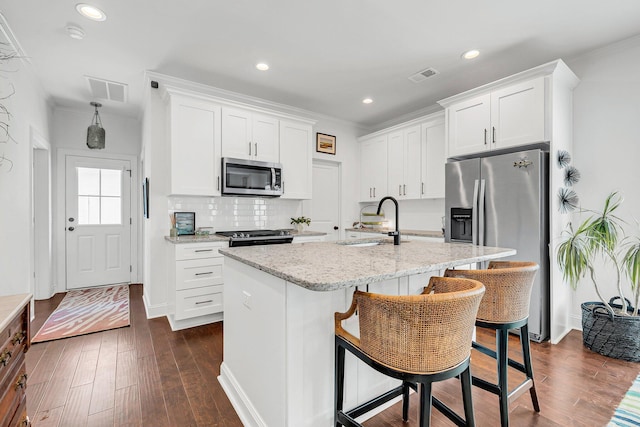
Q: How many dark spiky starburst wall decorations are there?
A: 3